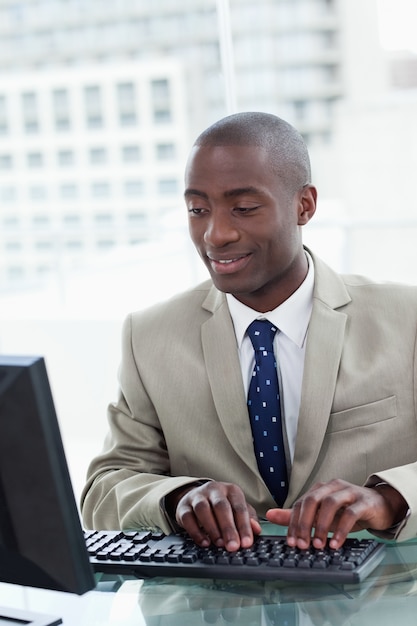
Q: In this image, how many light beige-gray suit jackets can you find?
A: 1